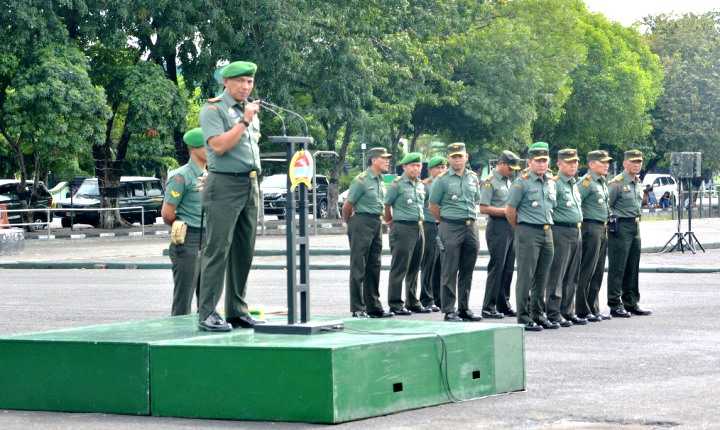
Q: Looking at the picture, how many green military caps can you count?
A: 5